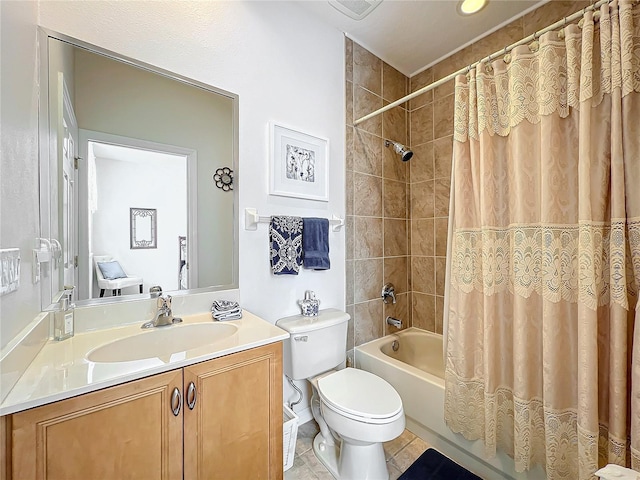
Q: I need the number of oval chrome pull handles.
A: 2